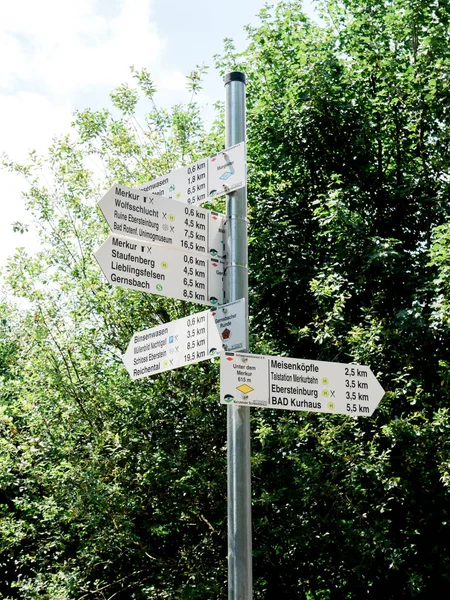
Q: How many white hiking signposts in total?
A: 5